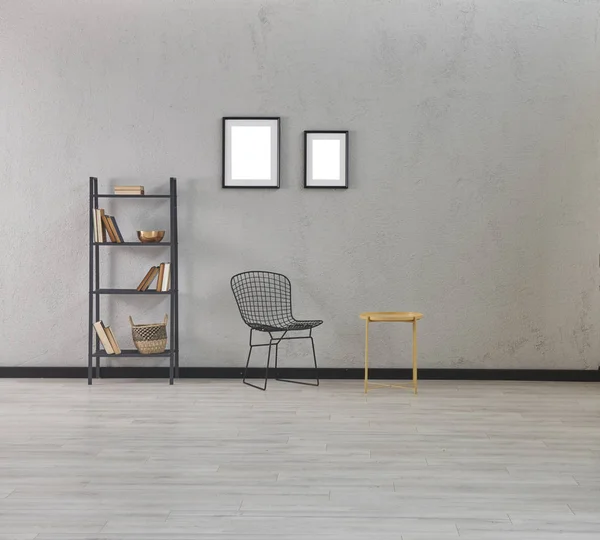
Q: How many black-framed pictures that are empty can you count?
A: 2